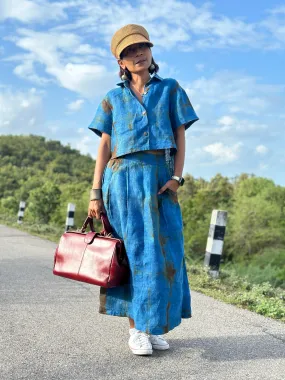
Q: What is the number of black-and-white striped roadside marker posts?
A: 3